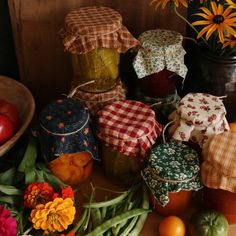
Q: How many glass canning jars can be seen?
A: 9